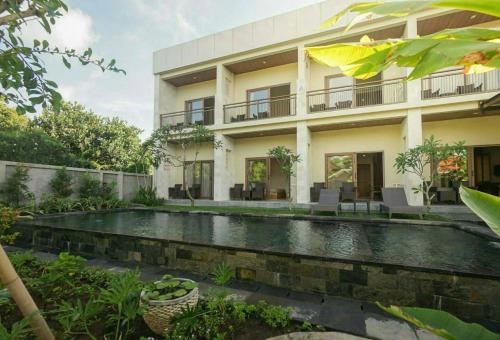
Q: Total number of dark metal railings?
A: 4